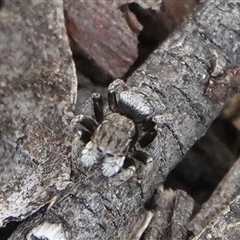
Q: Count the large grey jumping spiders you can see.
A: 1